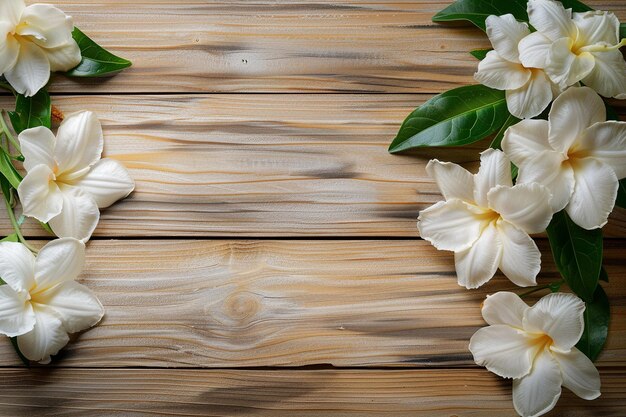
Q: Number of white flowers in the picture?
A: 8